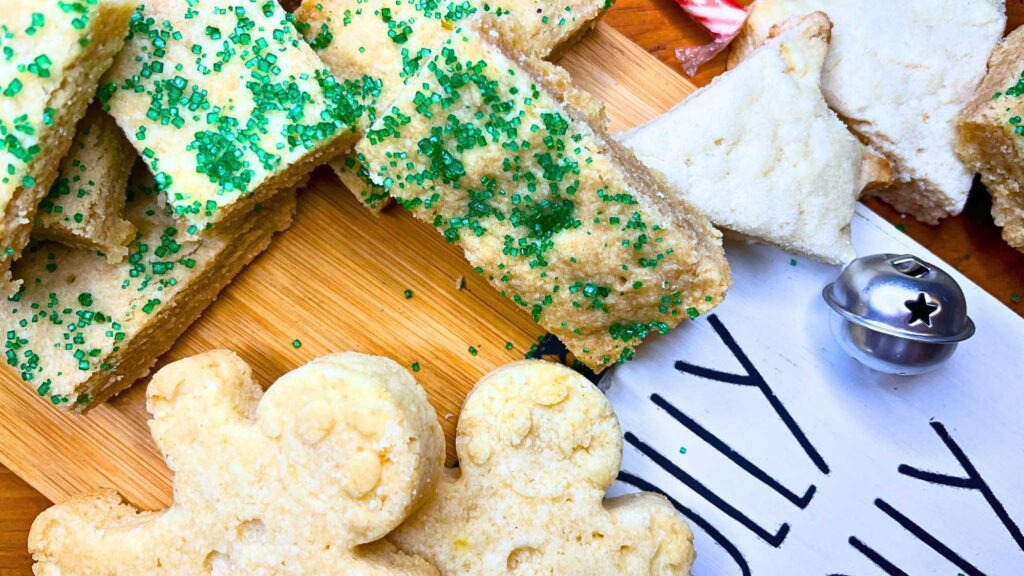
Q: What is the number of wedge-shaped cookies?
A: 2